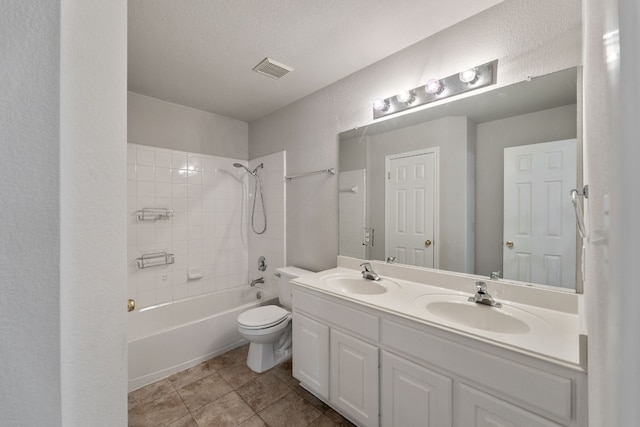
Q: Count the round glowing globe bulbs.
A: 4